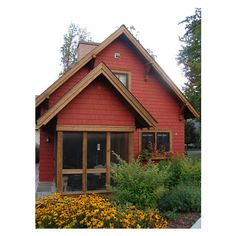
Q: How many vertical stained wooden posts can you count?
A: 4